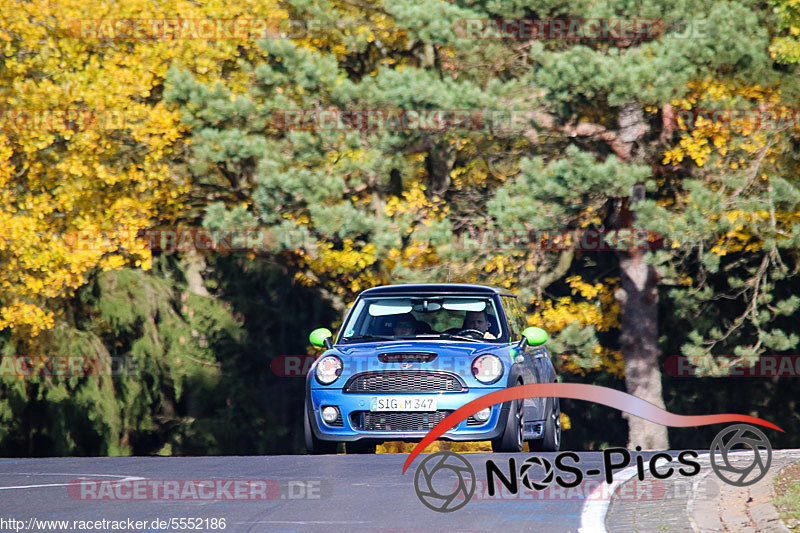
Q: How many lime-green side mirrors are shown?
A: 2